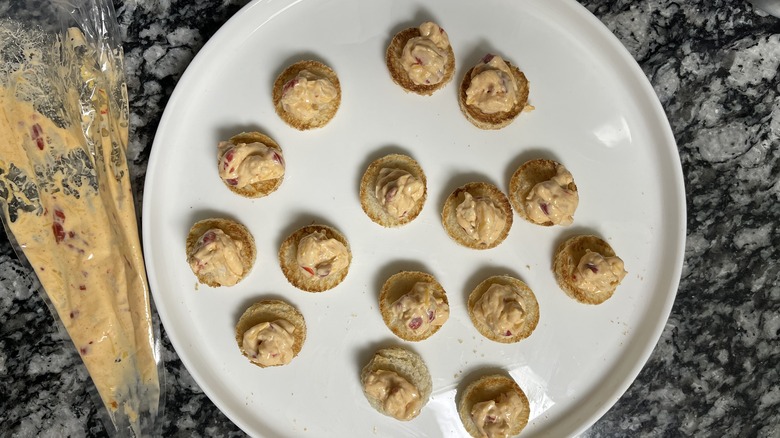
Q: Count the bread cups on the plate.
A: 15